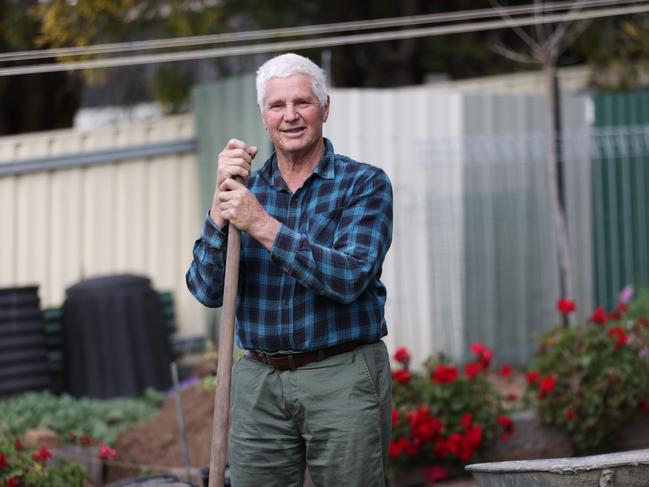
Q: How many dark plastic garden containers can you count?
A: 2